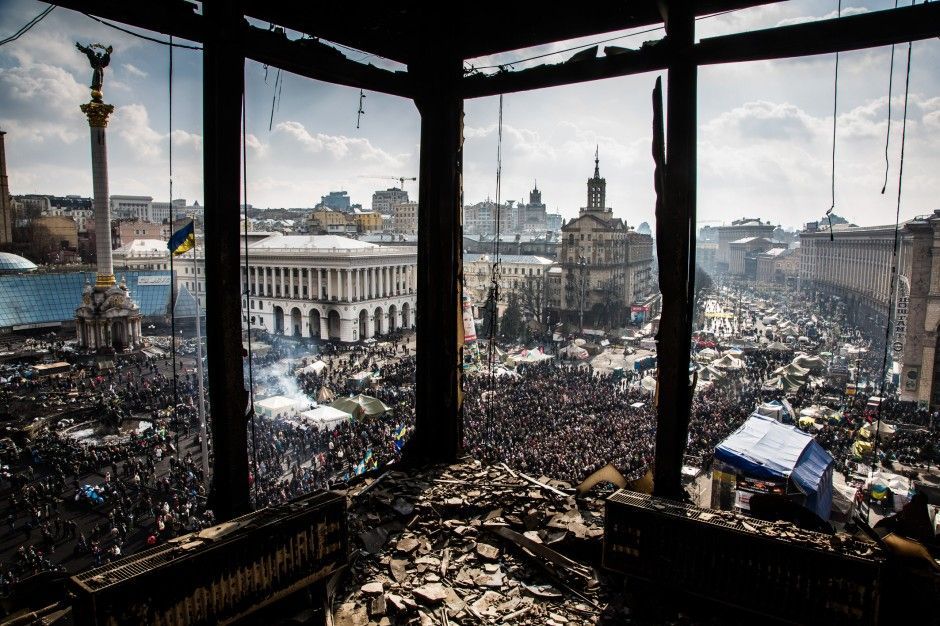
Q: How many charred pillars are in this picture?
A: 3